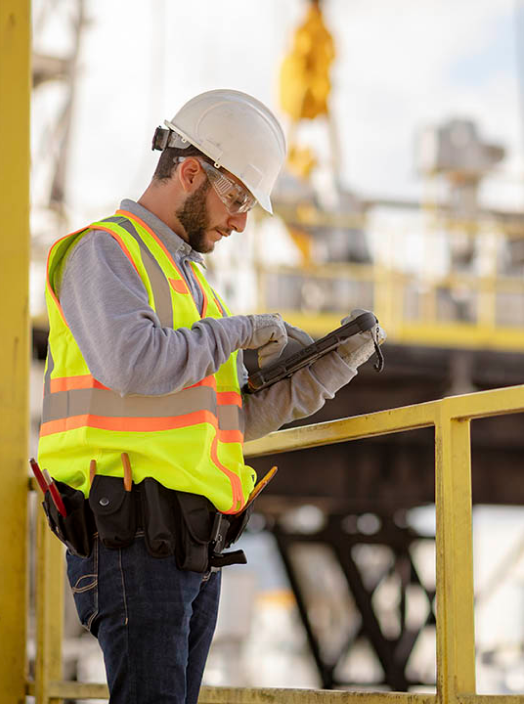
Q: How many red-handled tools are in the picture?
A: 2